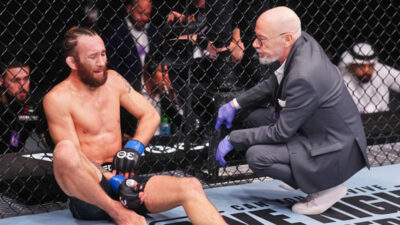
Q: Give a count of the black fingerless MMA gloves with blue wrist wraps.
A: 2